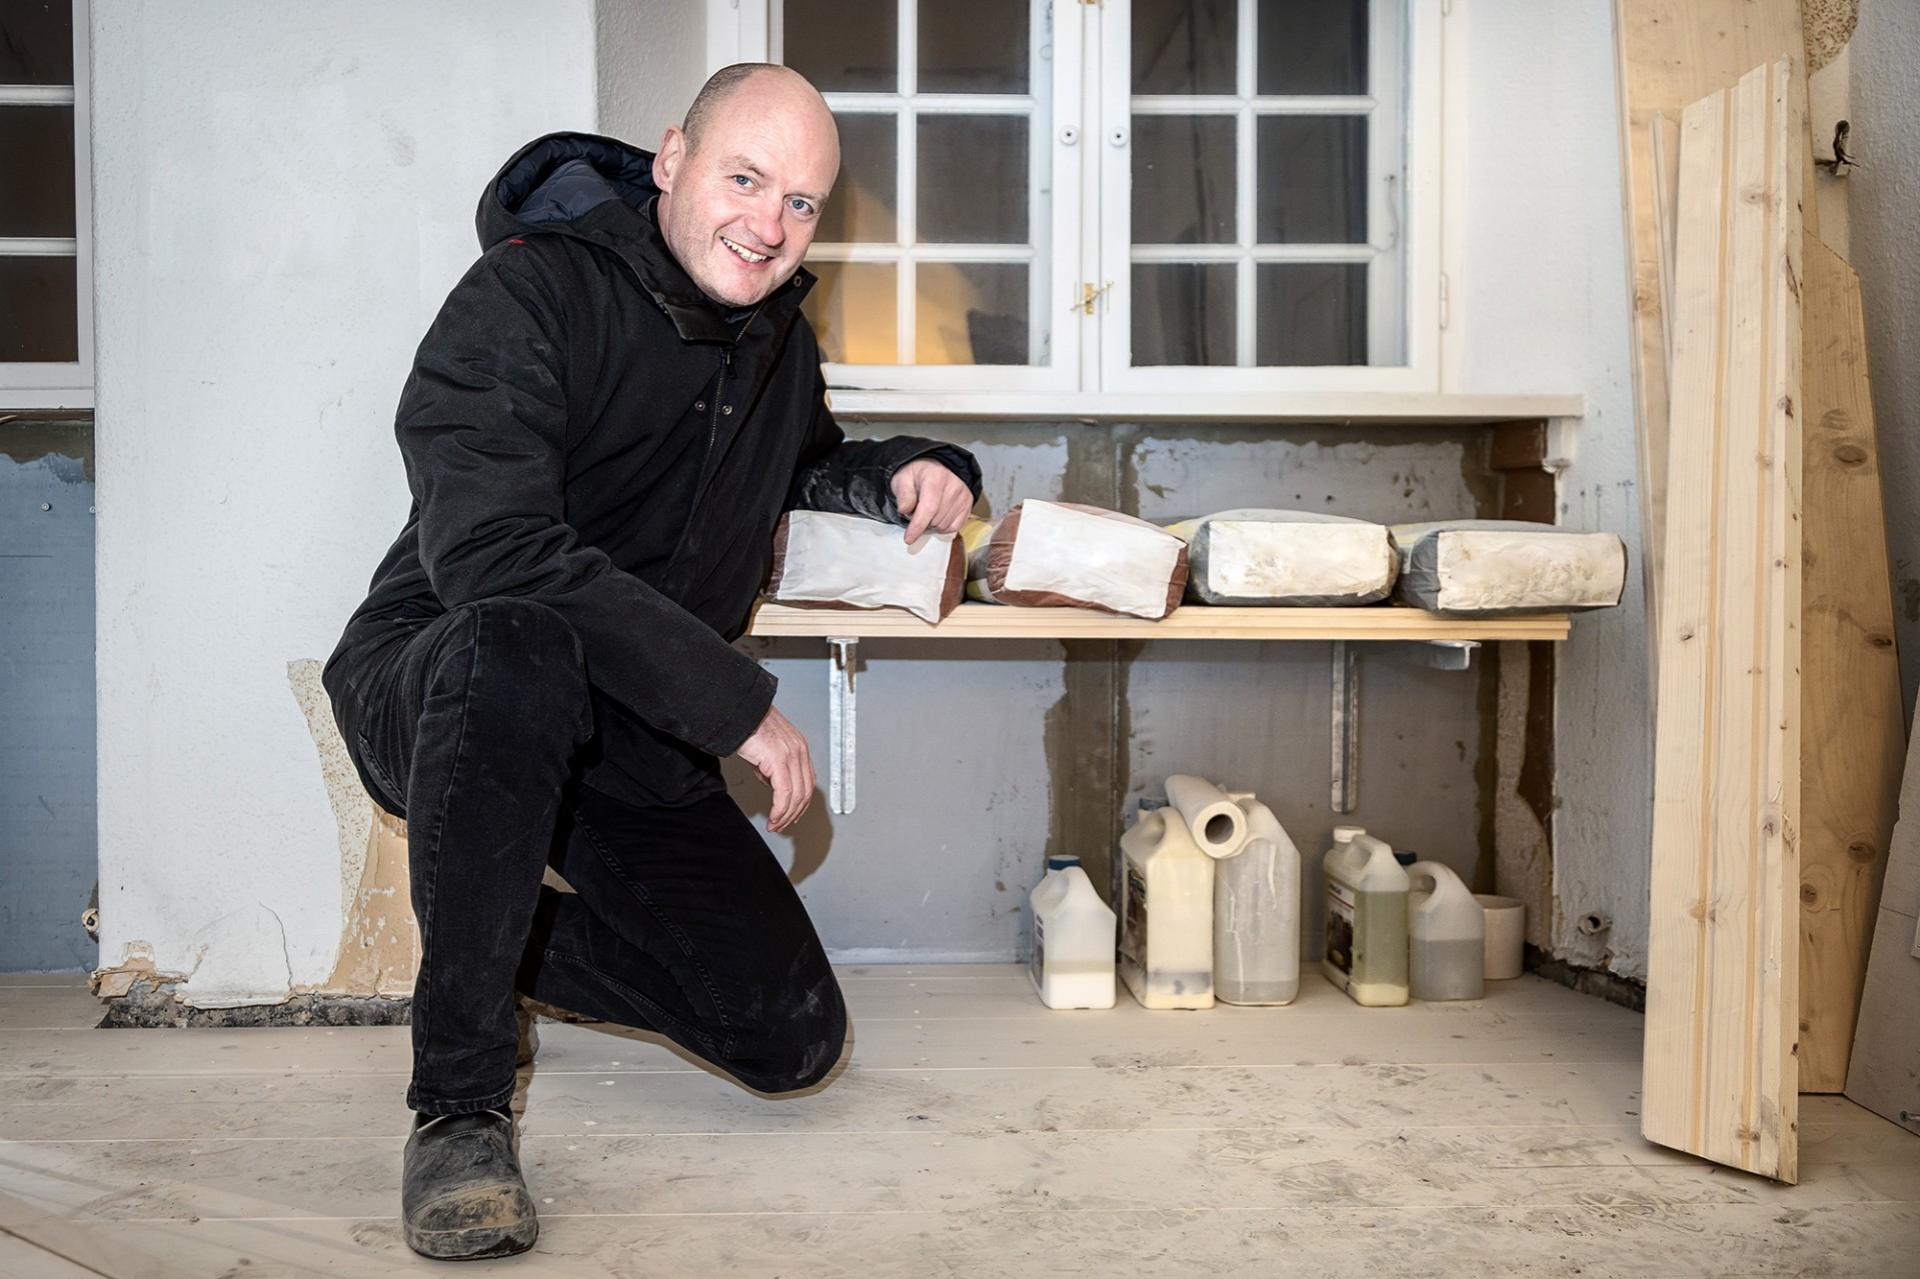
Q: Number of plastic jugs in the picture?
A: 5